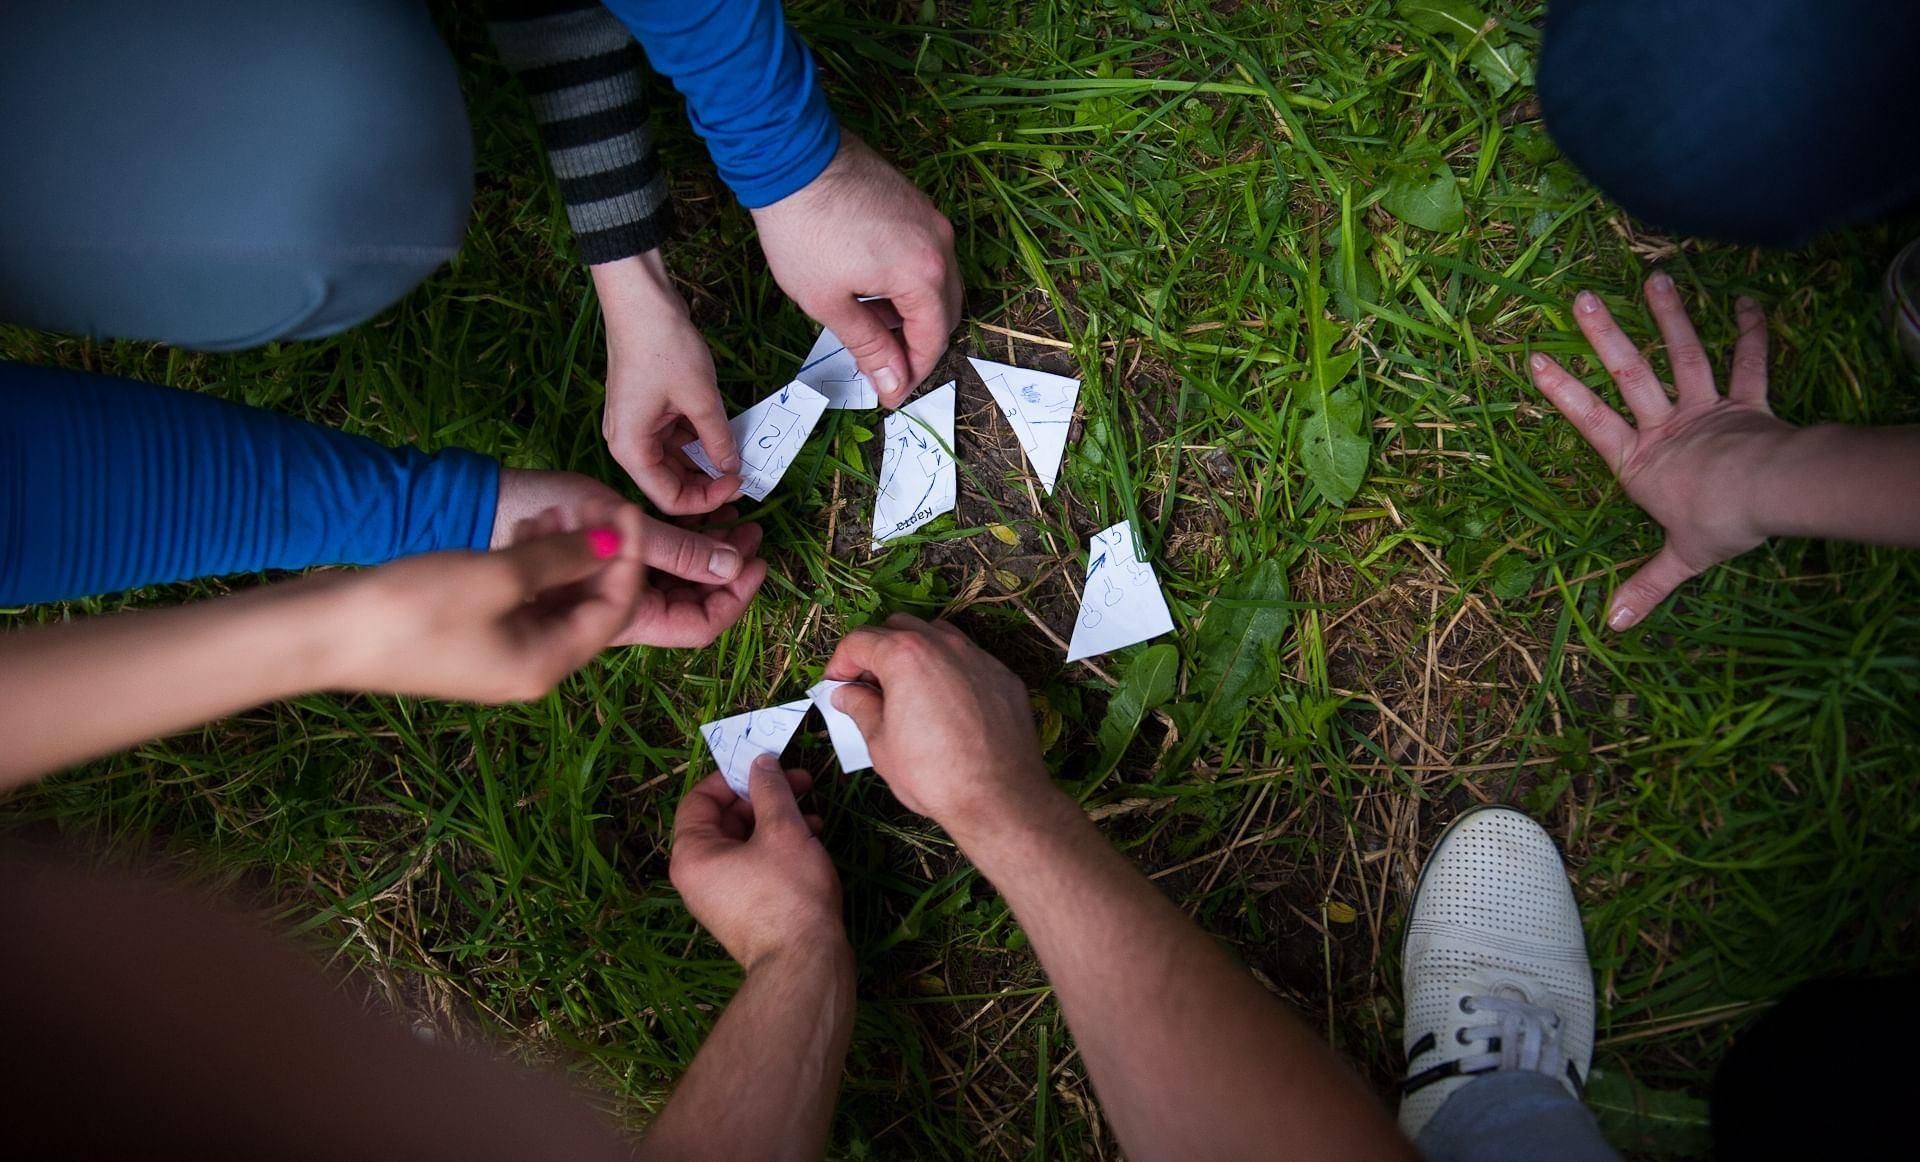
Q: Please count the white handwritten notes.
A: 7